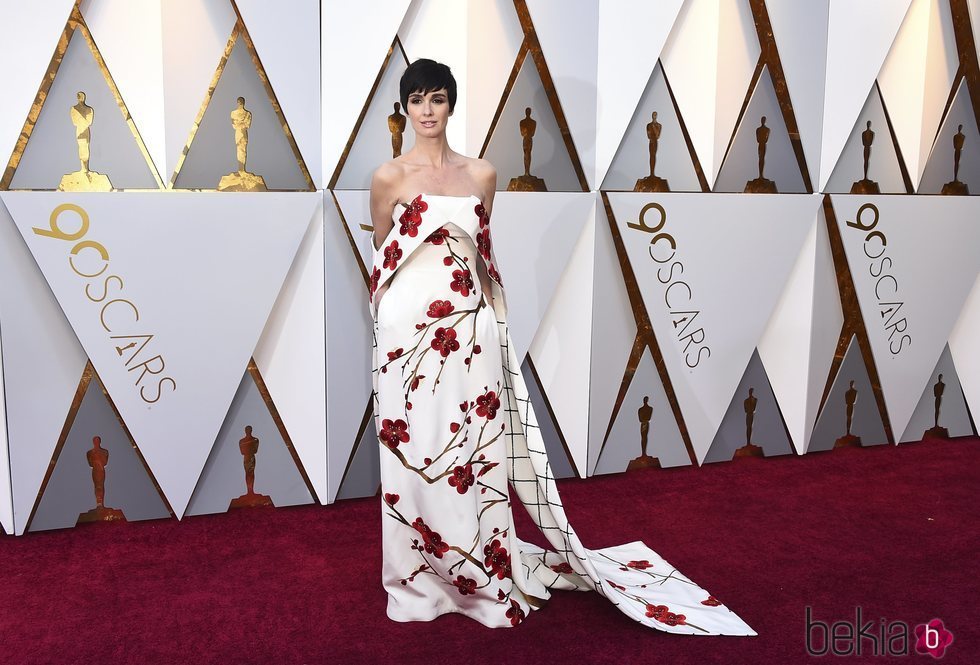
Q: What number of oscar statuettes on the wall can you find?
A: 14